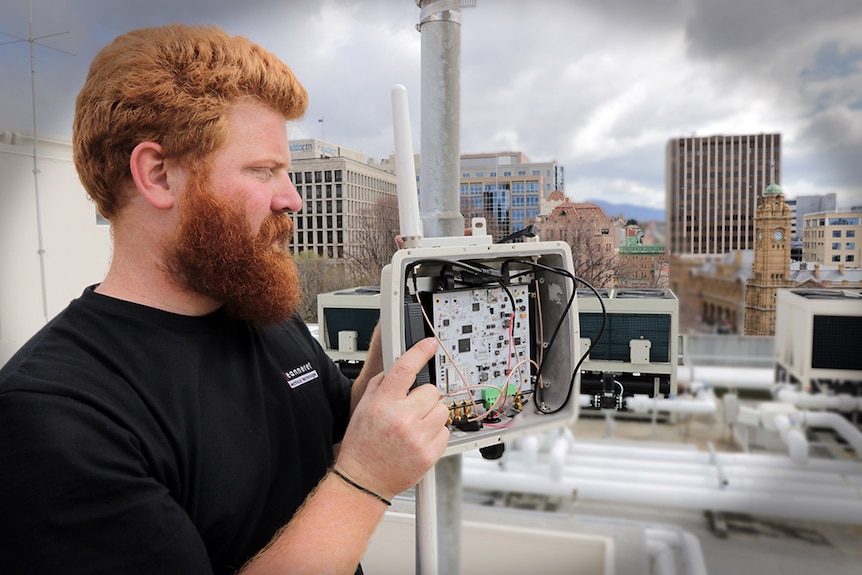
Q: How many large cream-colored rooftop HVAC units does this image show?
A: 3